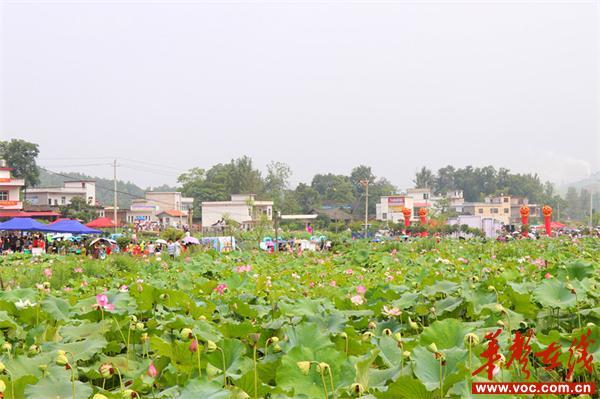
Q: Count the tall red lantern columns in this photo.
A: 4